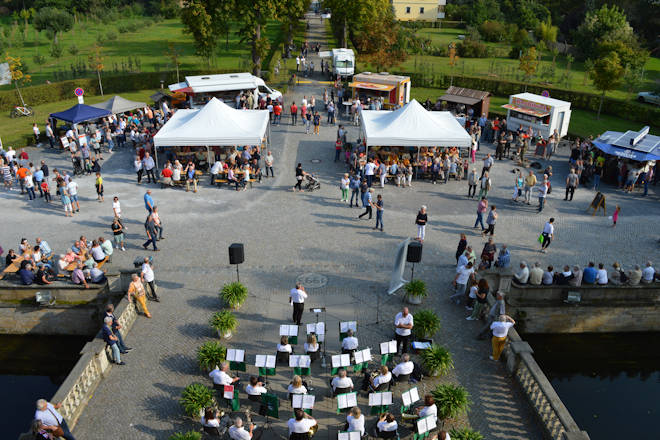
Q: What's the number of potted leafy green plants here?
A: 10